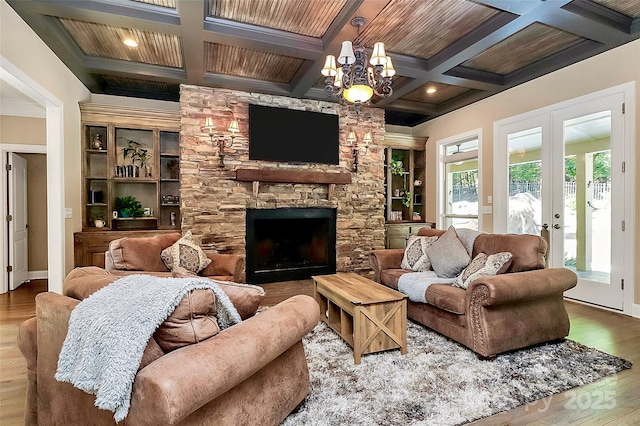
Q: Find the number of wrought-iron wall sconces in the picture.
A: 2